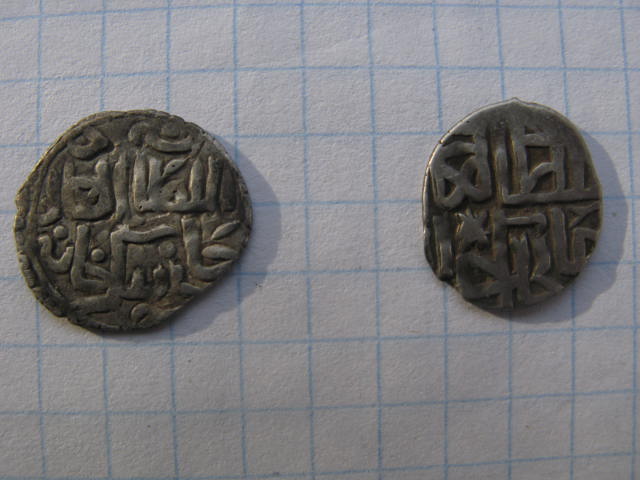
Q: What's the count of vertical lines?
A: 10